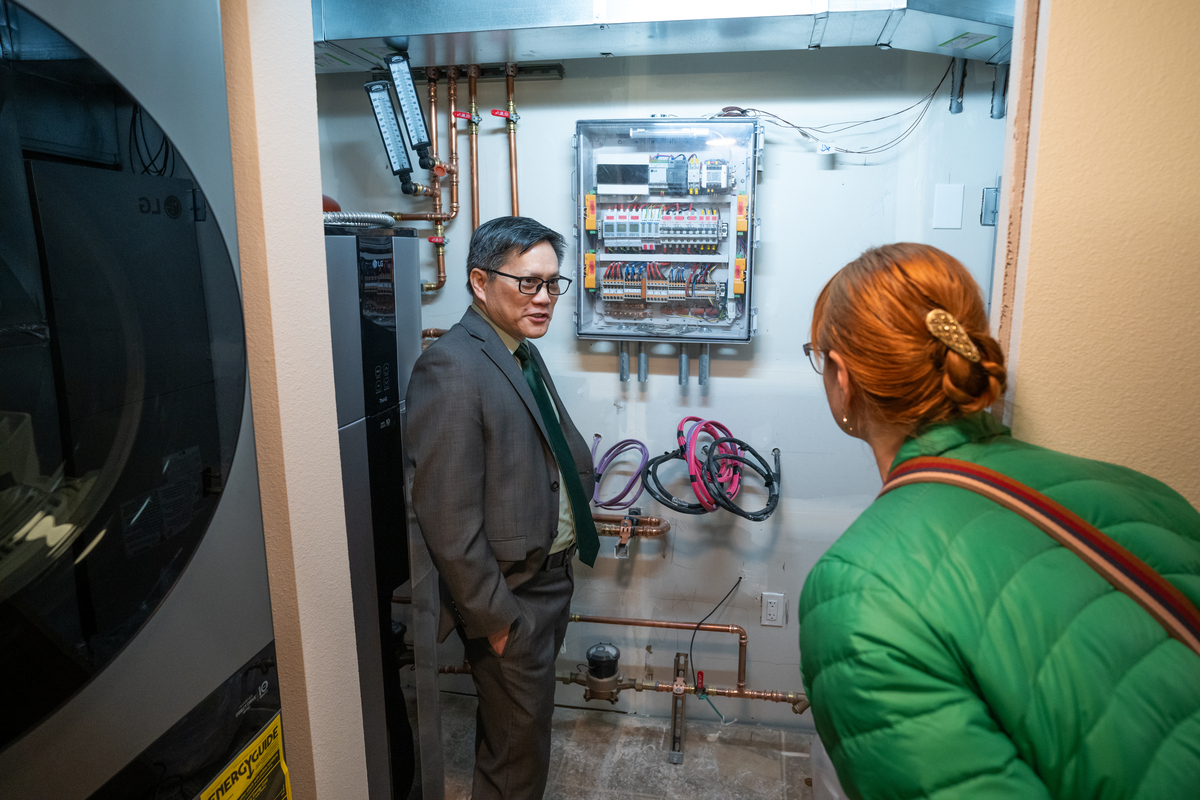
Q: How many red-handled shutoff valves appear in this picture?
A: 4